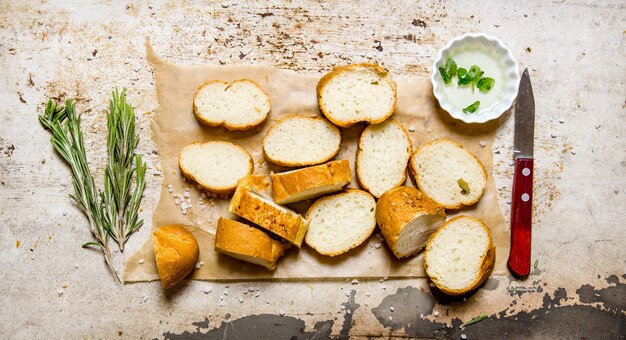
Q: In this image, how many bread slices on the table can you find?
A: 13